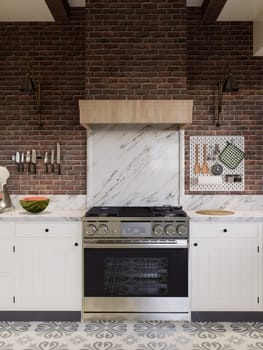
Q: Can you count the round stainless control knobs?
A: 5